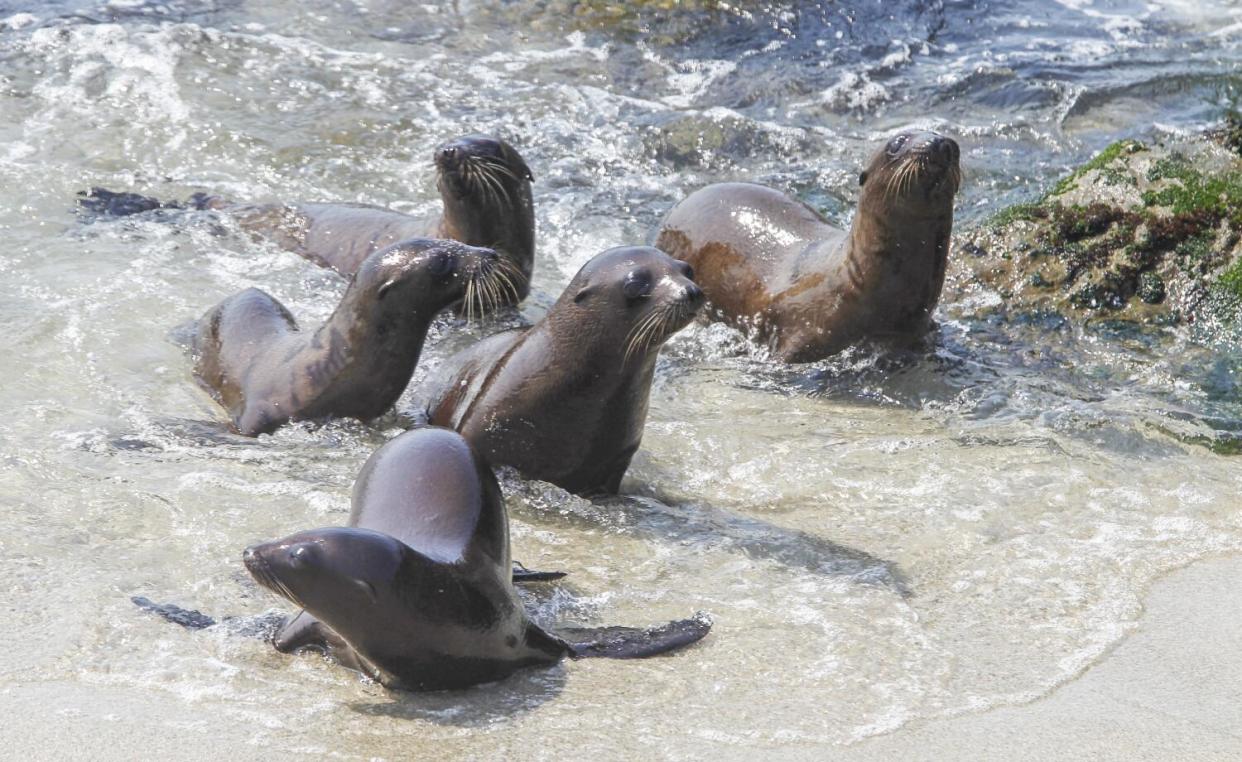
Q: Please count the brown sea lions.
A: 5